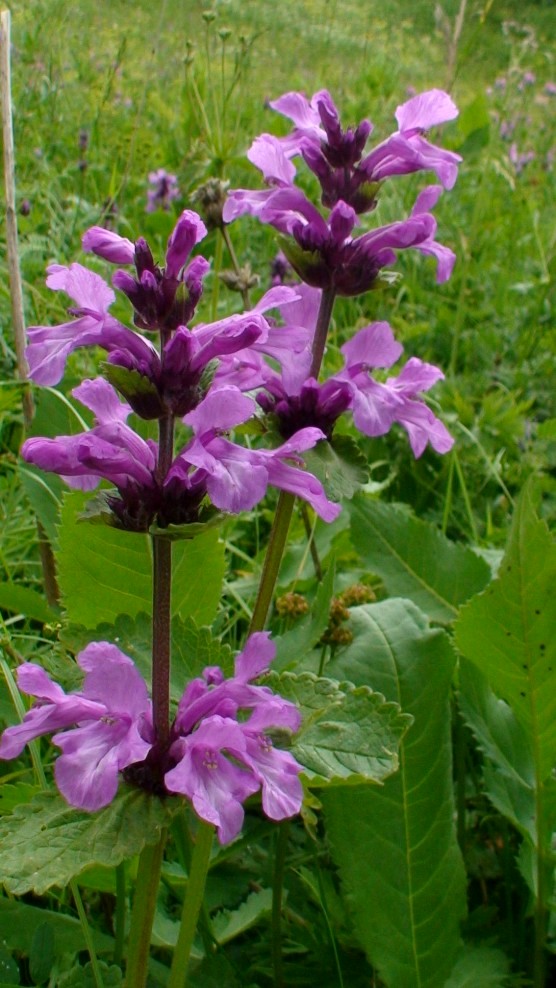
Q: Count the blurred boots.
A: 0